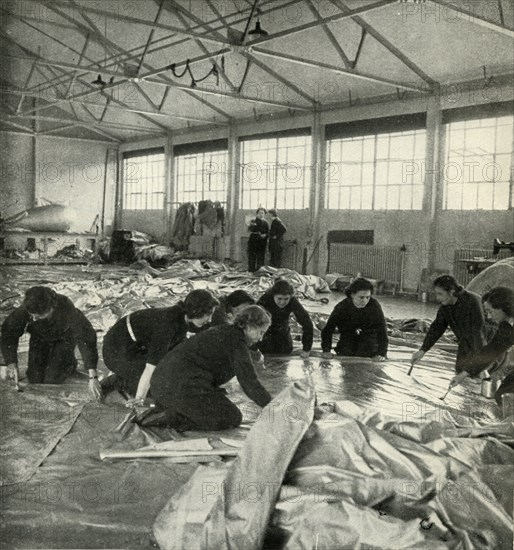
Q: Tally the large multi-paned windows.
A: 5